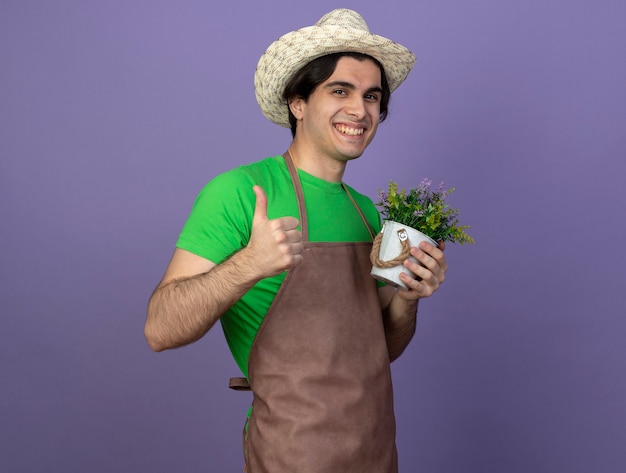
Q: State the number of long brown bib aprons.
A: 1